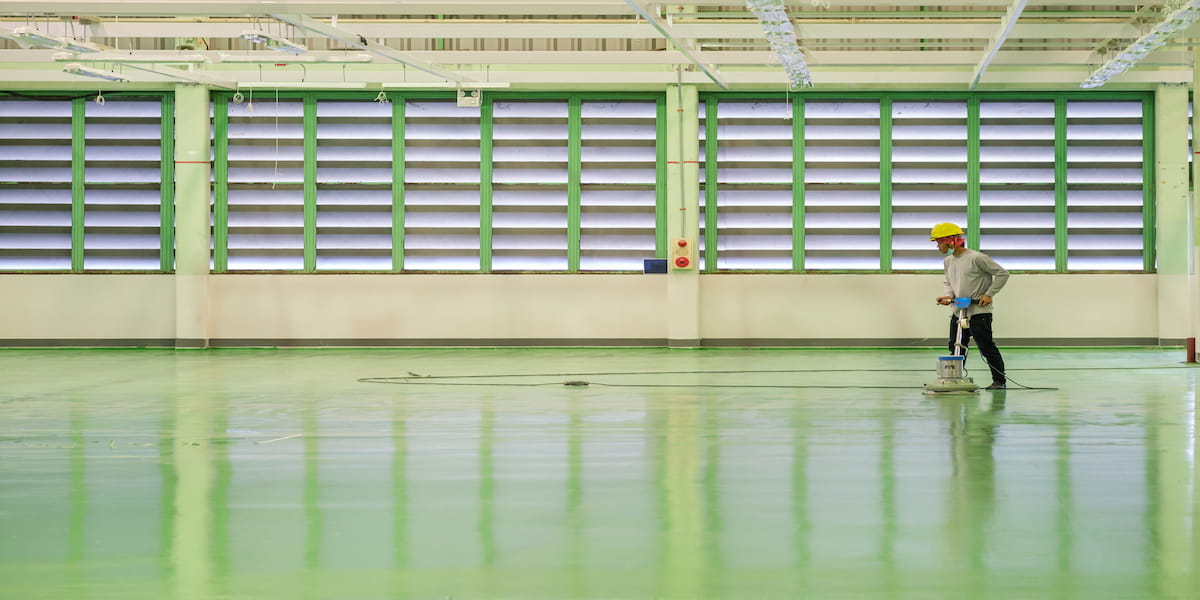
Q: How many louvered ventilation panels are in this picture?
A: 12